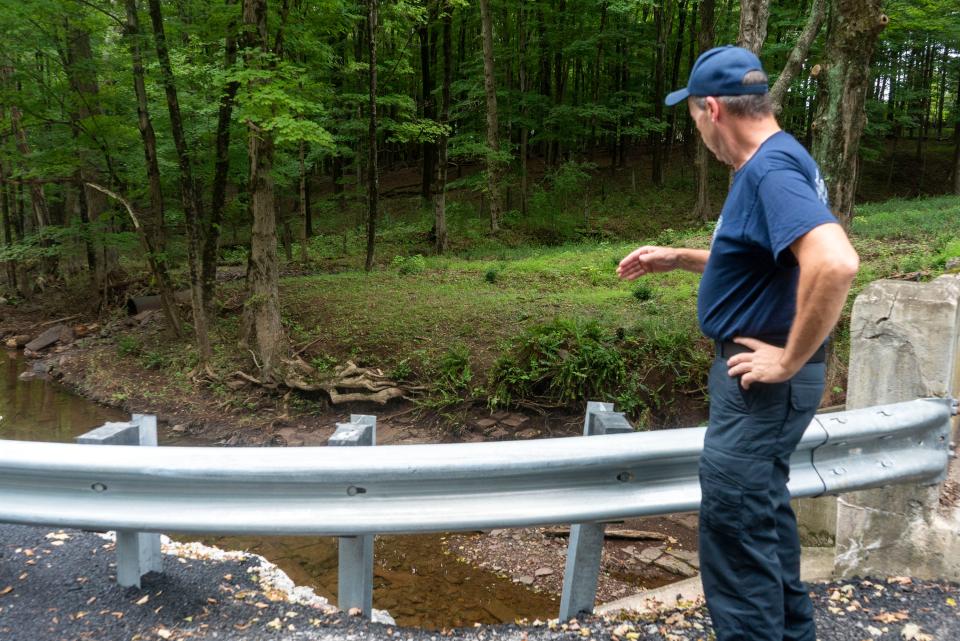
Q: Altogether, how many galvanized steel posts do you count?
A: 3